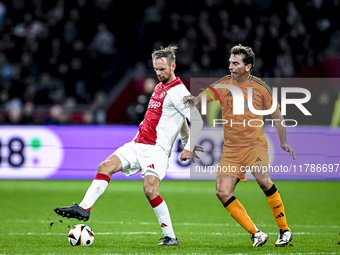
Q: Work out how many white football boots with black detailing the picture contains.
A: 2